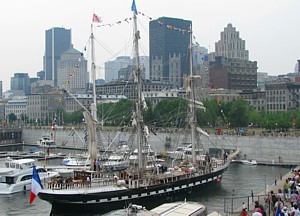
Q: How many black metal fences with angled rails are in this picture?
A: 1